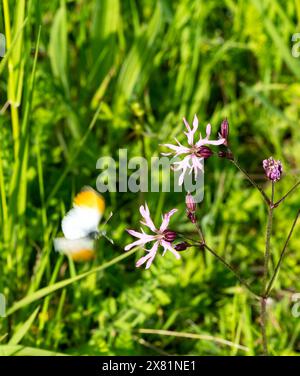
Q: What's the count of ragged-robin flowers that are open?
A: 2